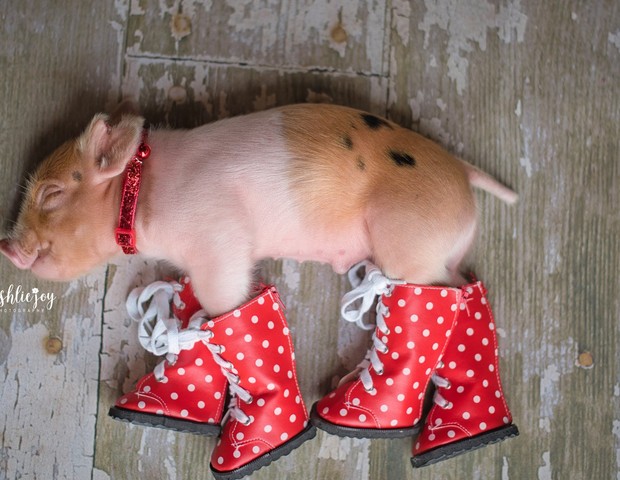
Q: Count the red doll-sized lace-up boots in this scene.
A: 4